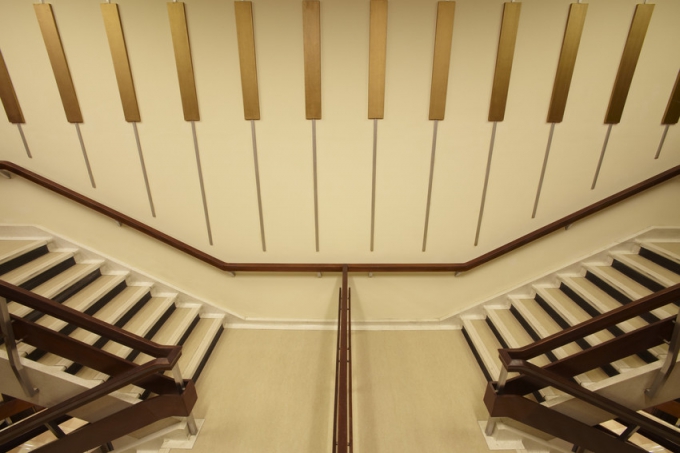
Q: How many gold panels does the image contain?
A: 12